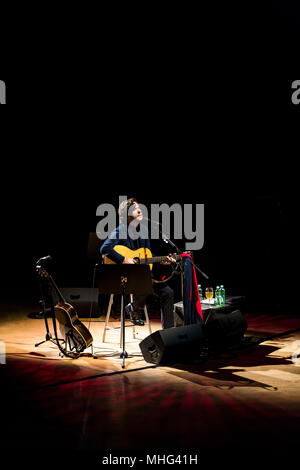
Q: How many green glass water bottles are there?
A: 3